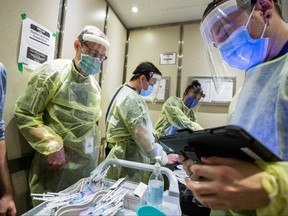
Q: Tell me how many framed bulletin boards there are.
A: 2